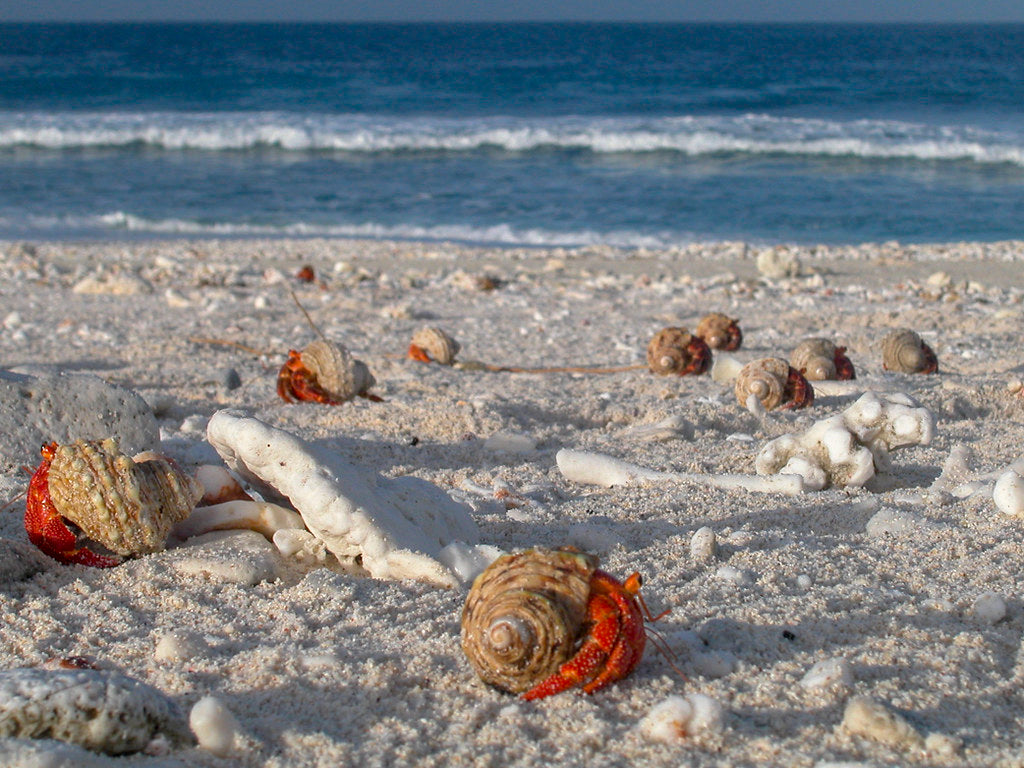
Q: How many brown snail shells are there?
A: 9